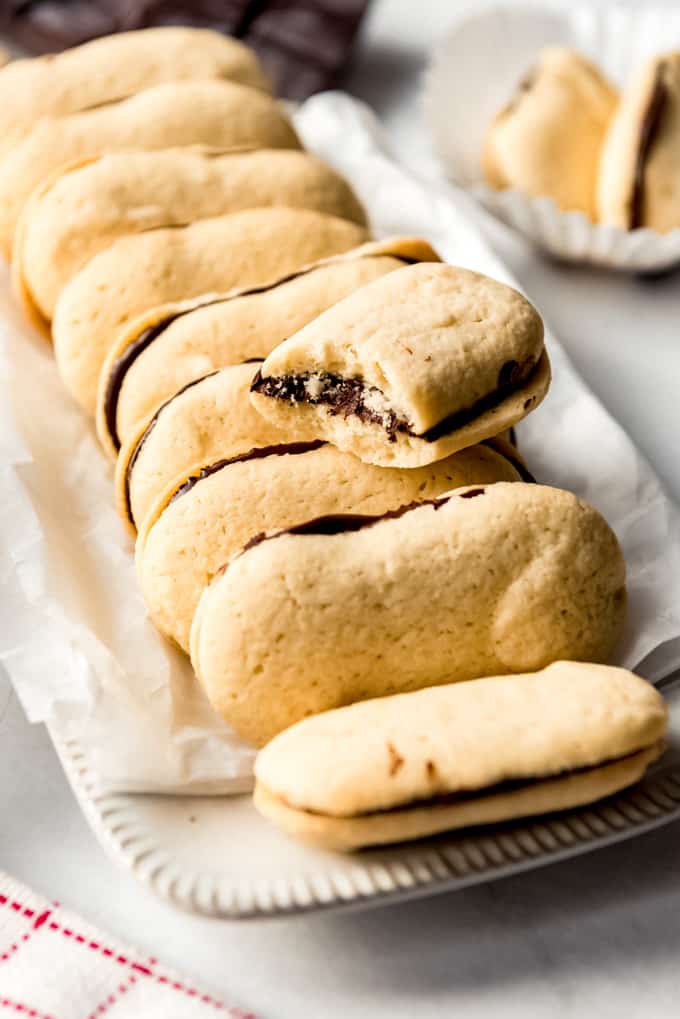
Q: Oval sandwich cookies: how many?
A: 12